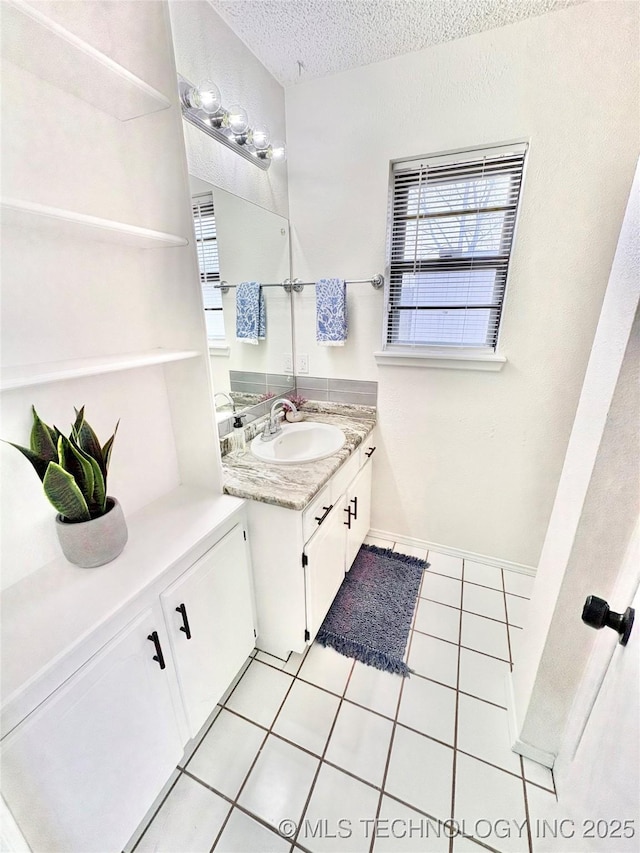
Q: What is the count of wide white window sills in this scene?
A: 1